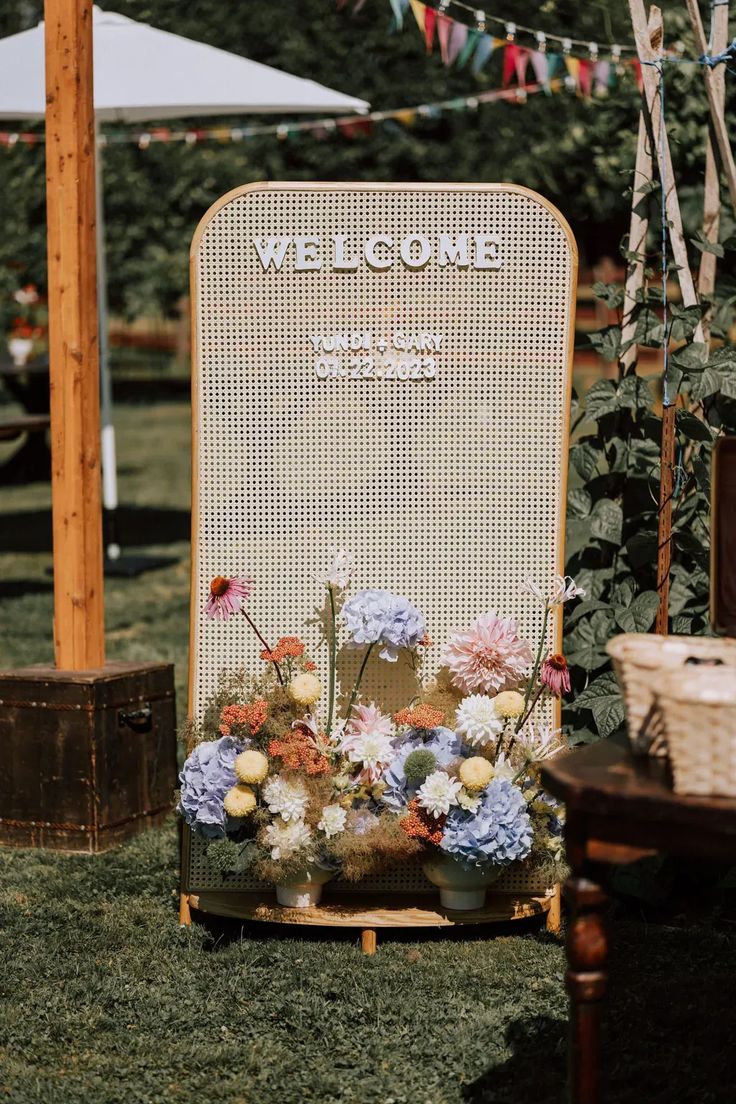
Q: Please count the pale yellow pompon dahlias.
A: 5